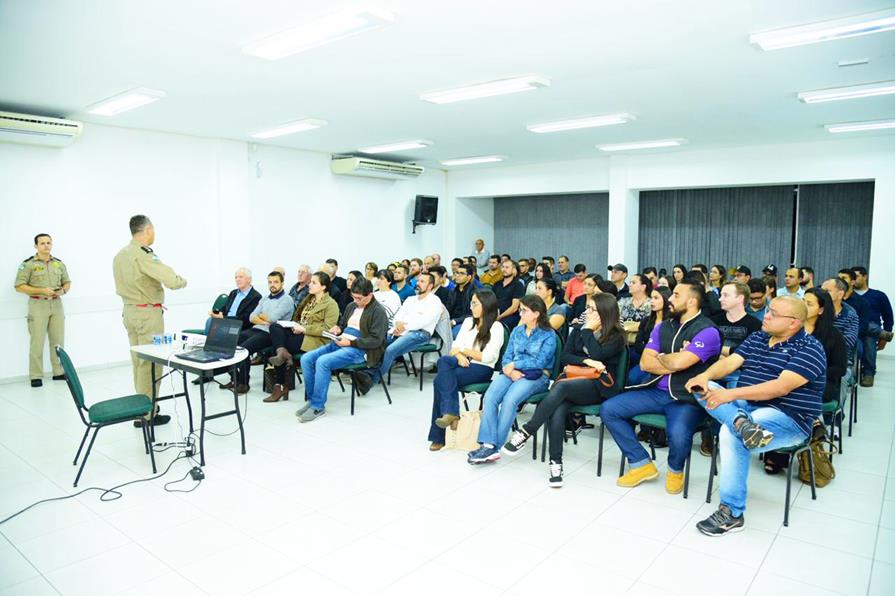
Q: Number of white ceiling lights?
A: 11